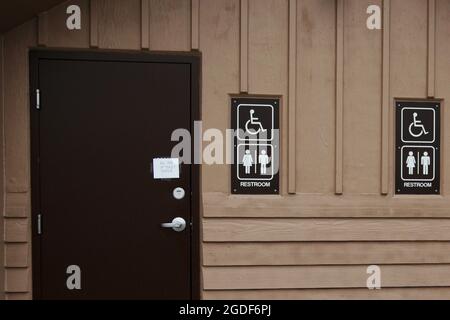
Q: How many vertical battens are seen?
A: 9